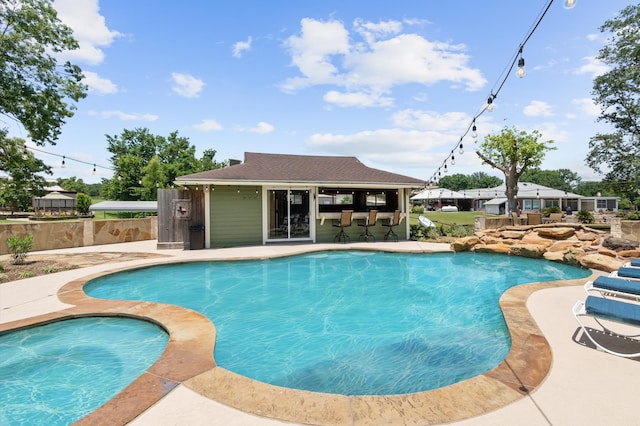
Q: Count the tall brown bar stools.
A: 3